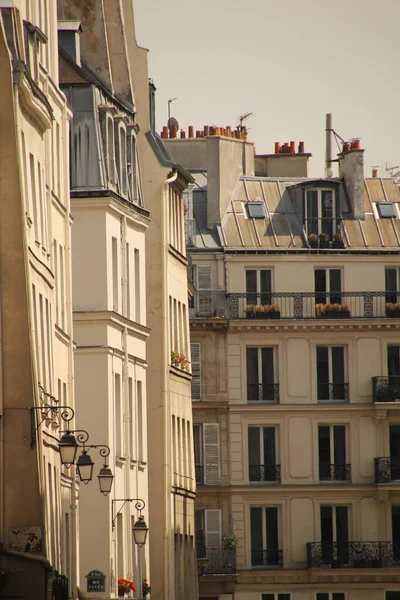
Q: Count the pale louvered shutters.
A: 4